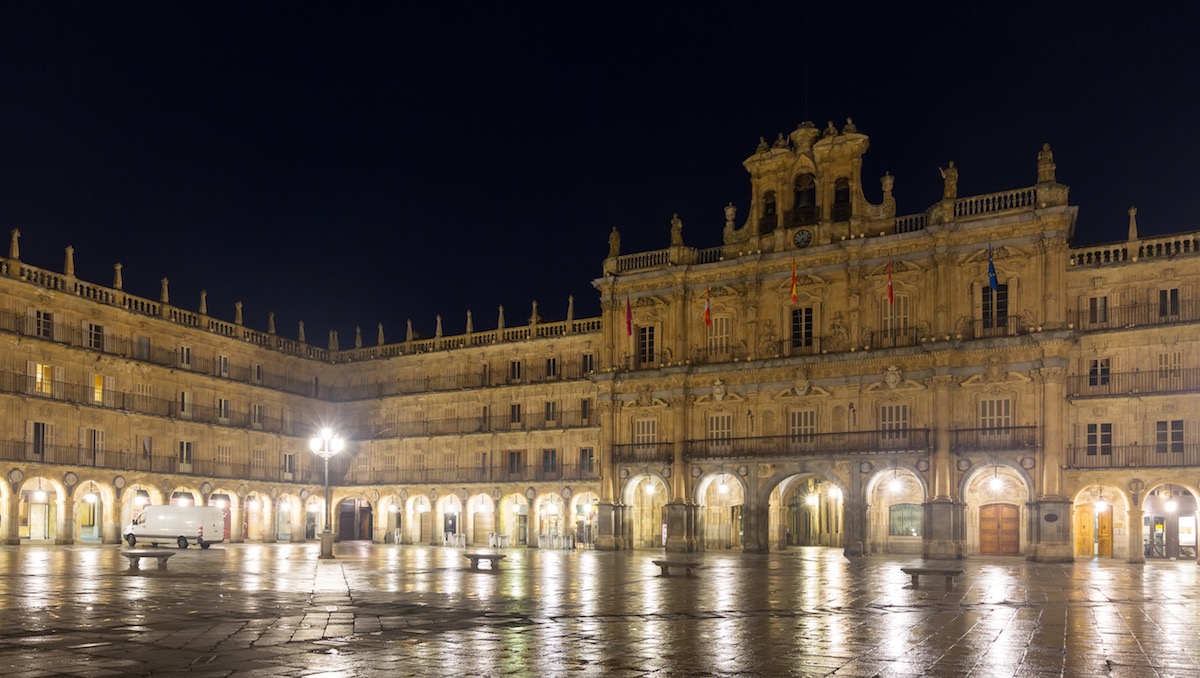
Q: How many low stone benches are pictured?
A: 4